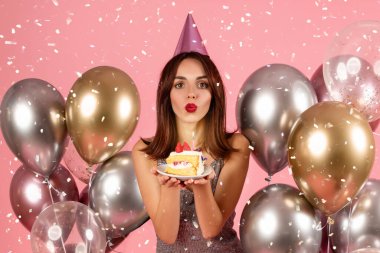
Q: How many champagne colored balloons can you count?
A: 2